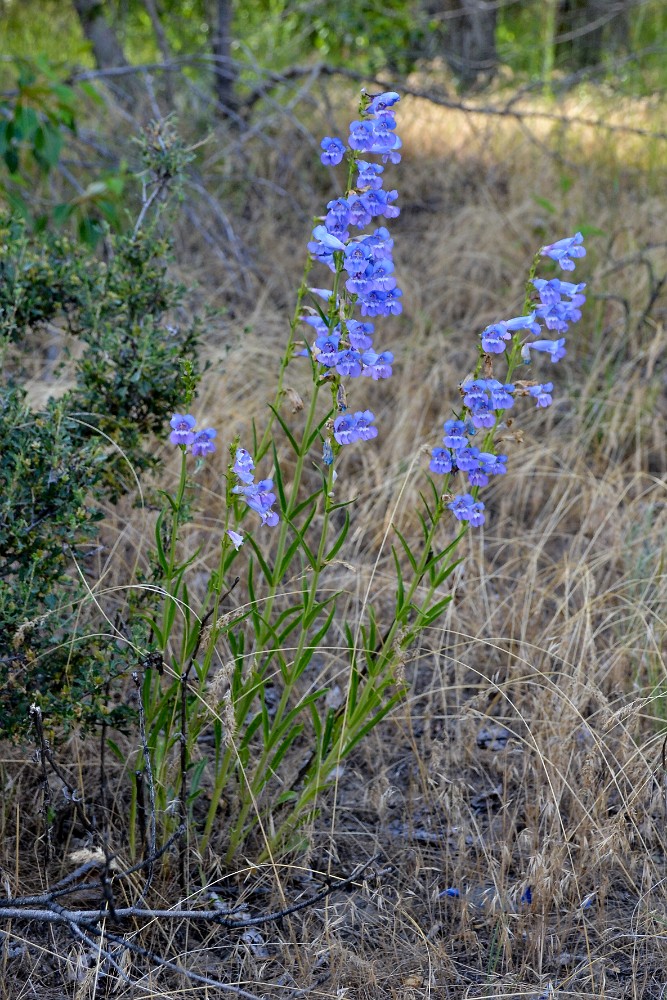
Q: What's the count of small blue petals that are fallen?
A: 3